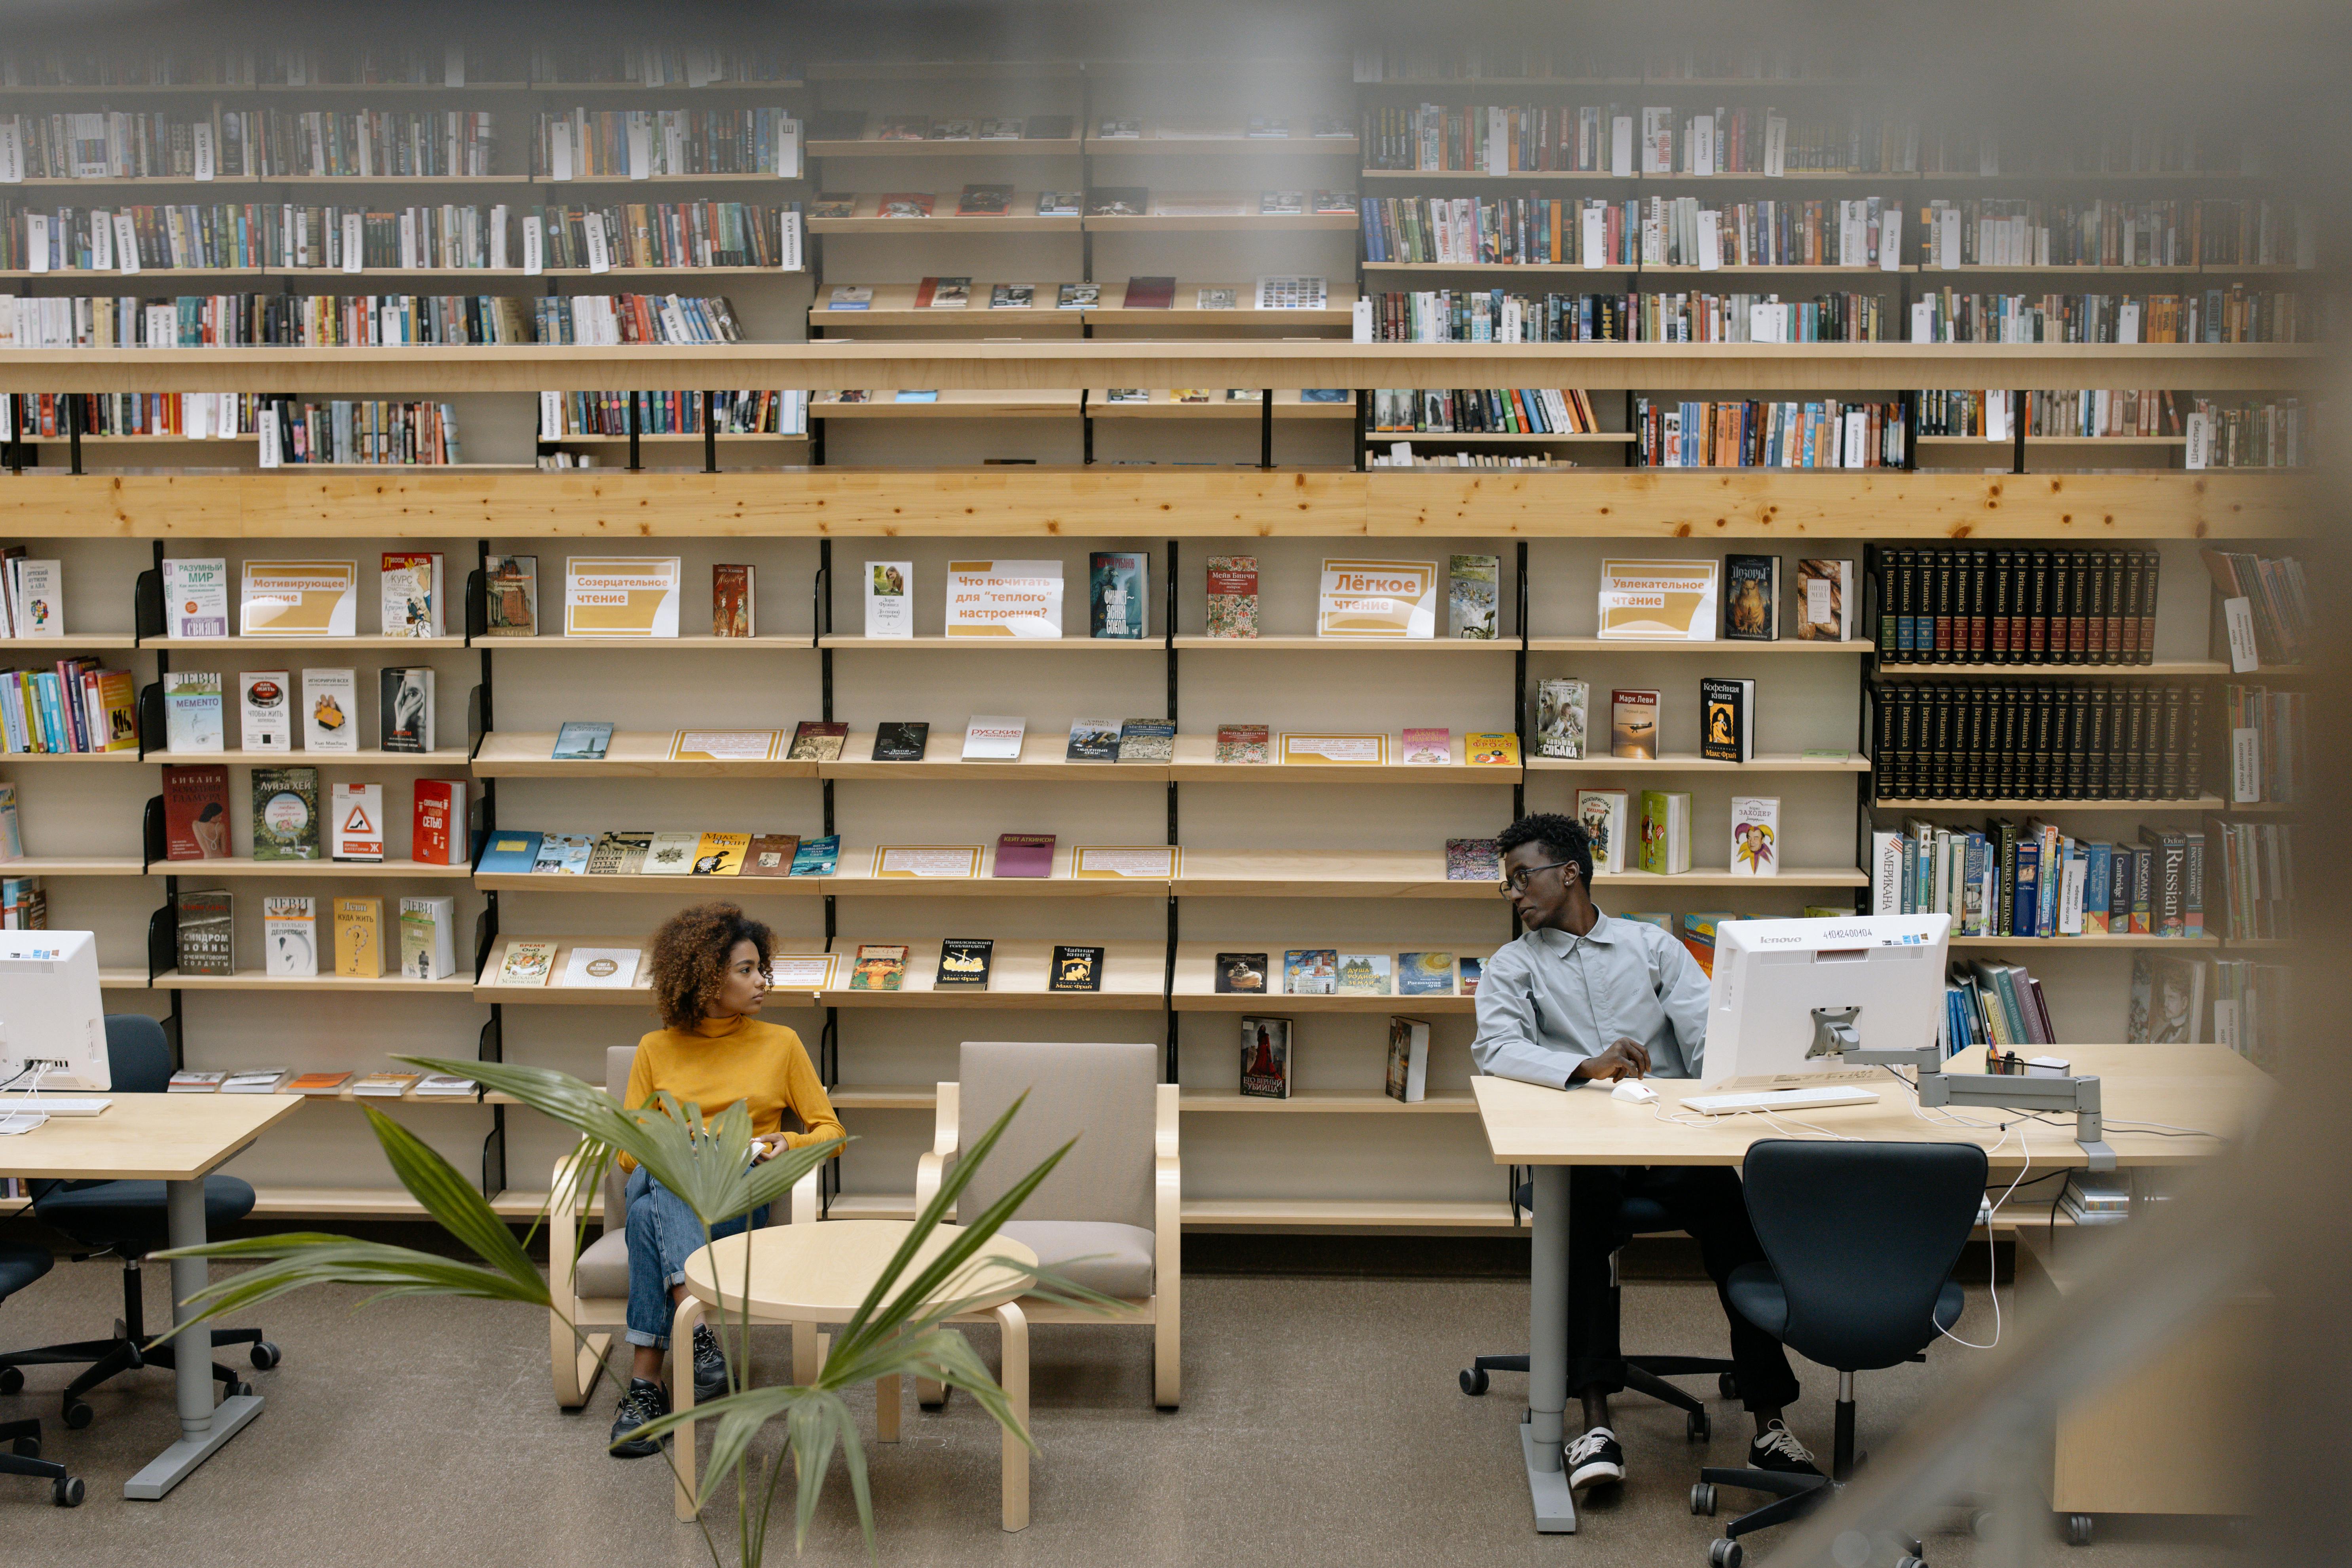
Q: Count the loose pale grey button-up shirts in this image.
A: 1